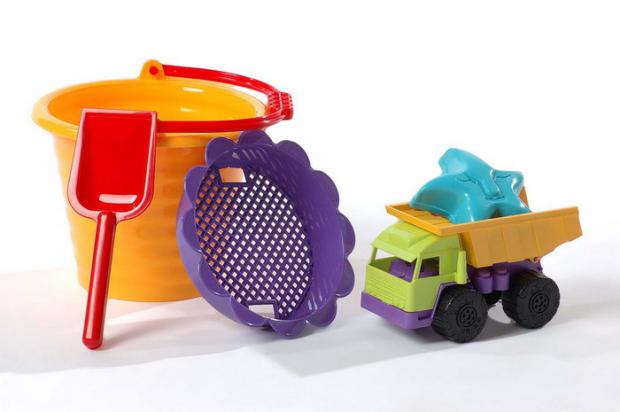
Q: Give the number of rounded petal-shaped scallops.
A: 12